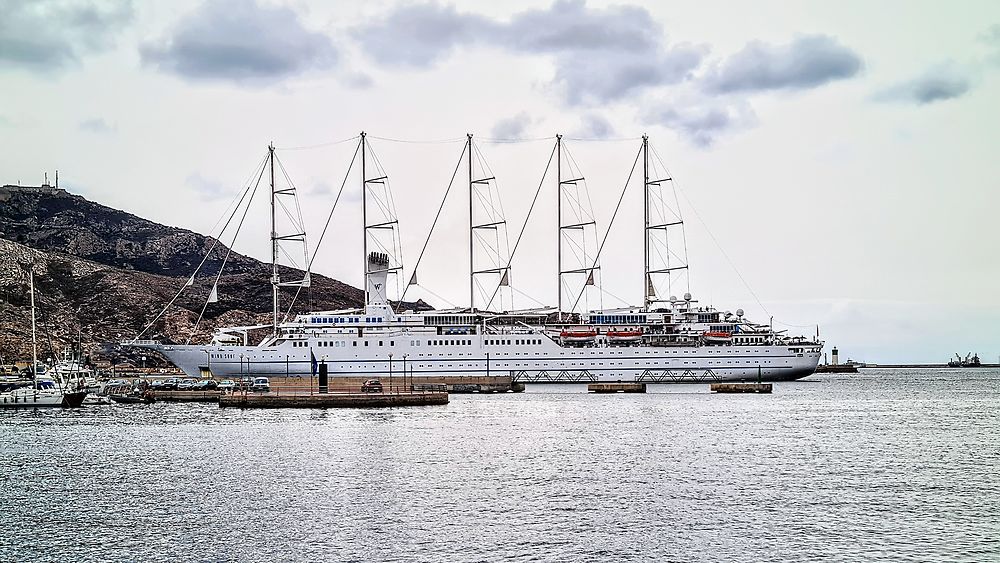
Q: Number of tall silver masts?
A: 5